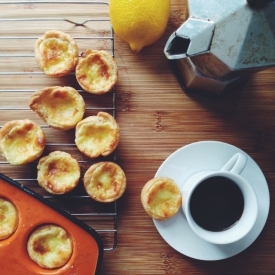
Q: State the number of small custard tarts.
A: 10